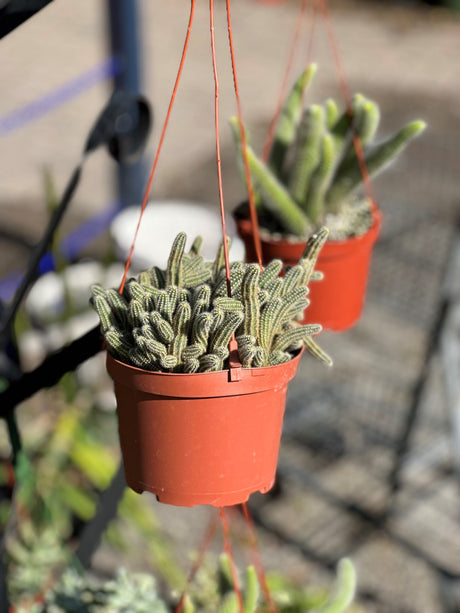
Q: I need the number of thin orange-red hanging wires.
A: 9